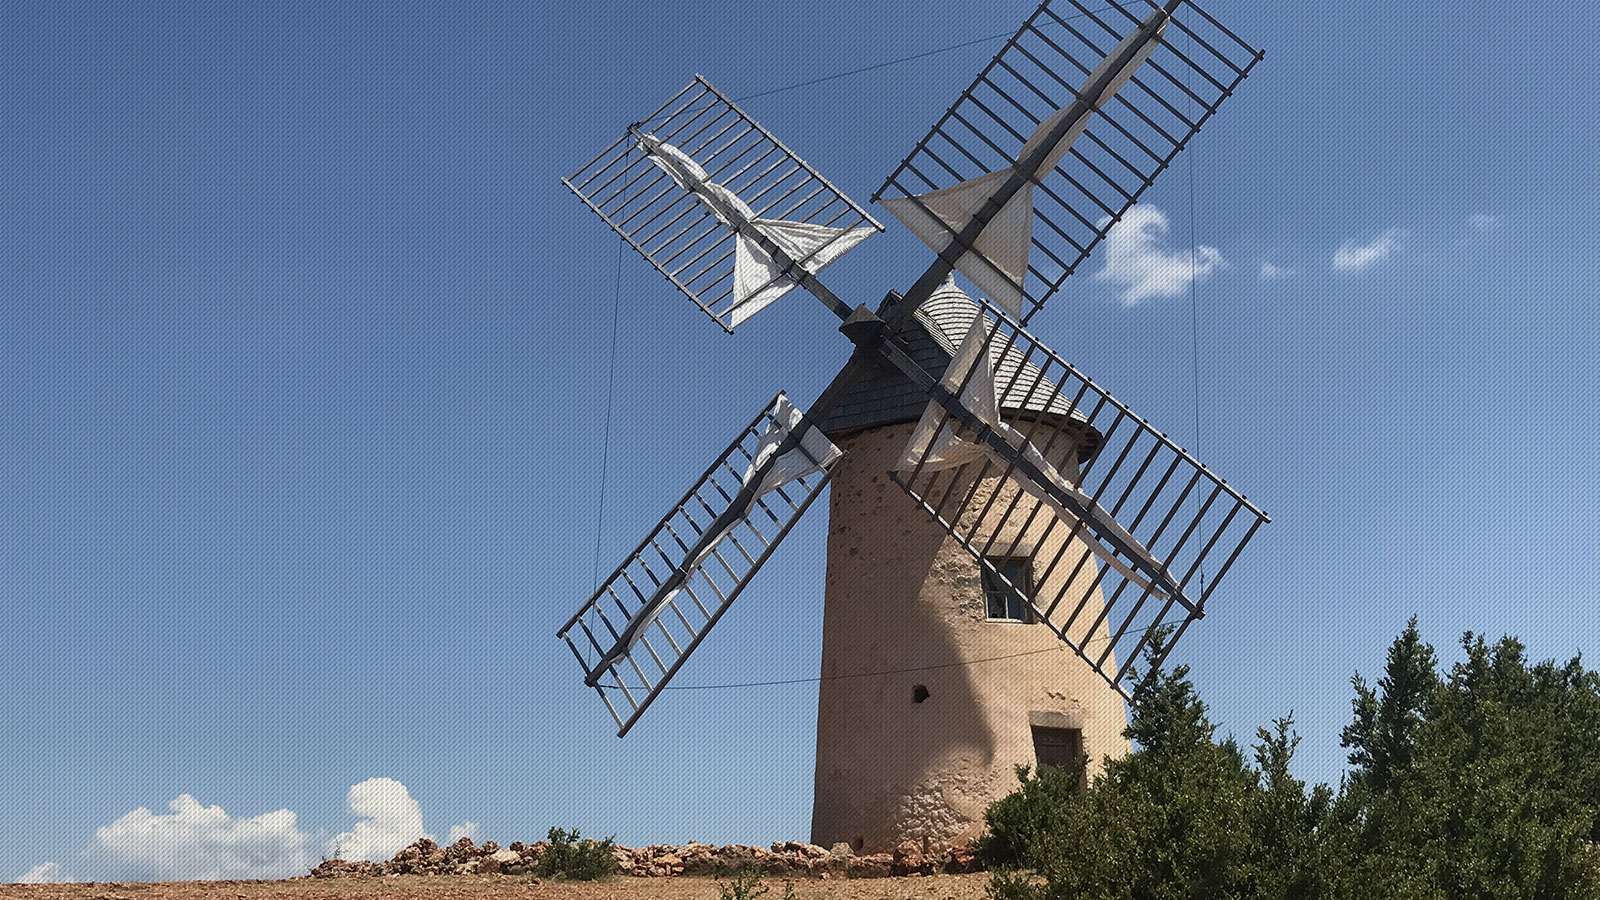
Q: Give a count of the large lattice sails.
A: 4